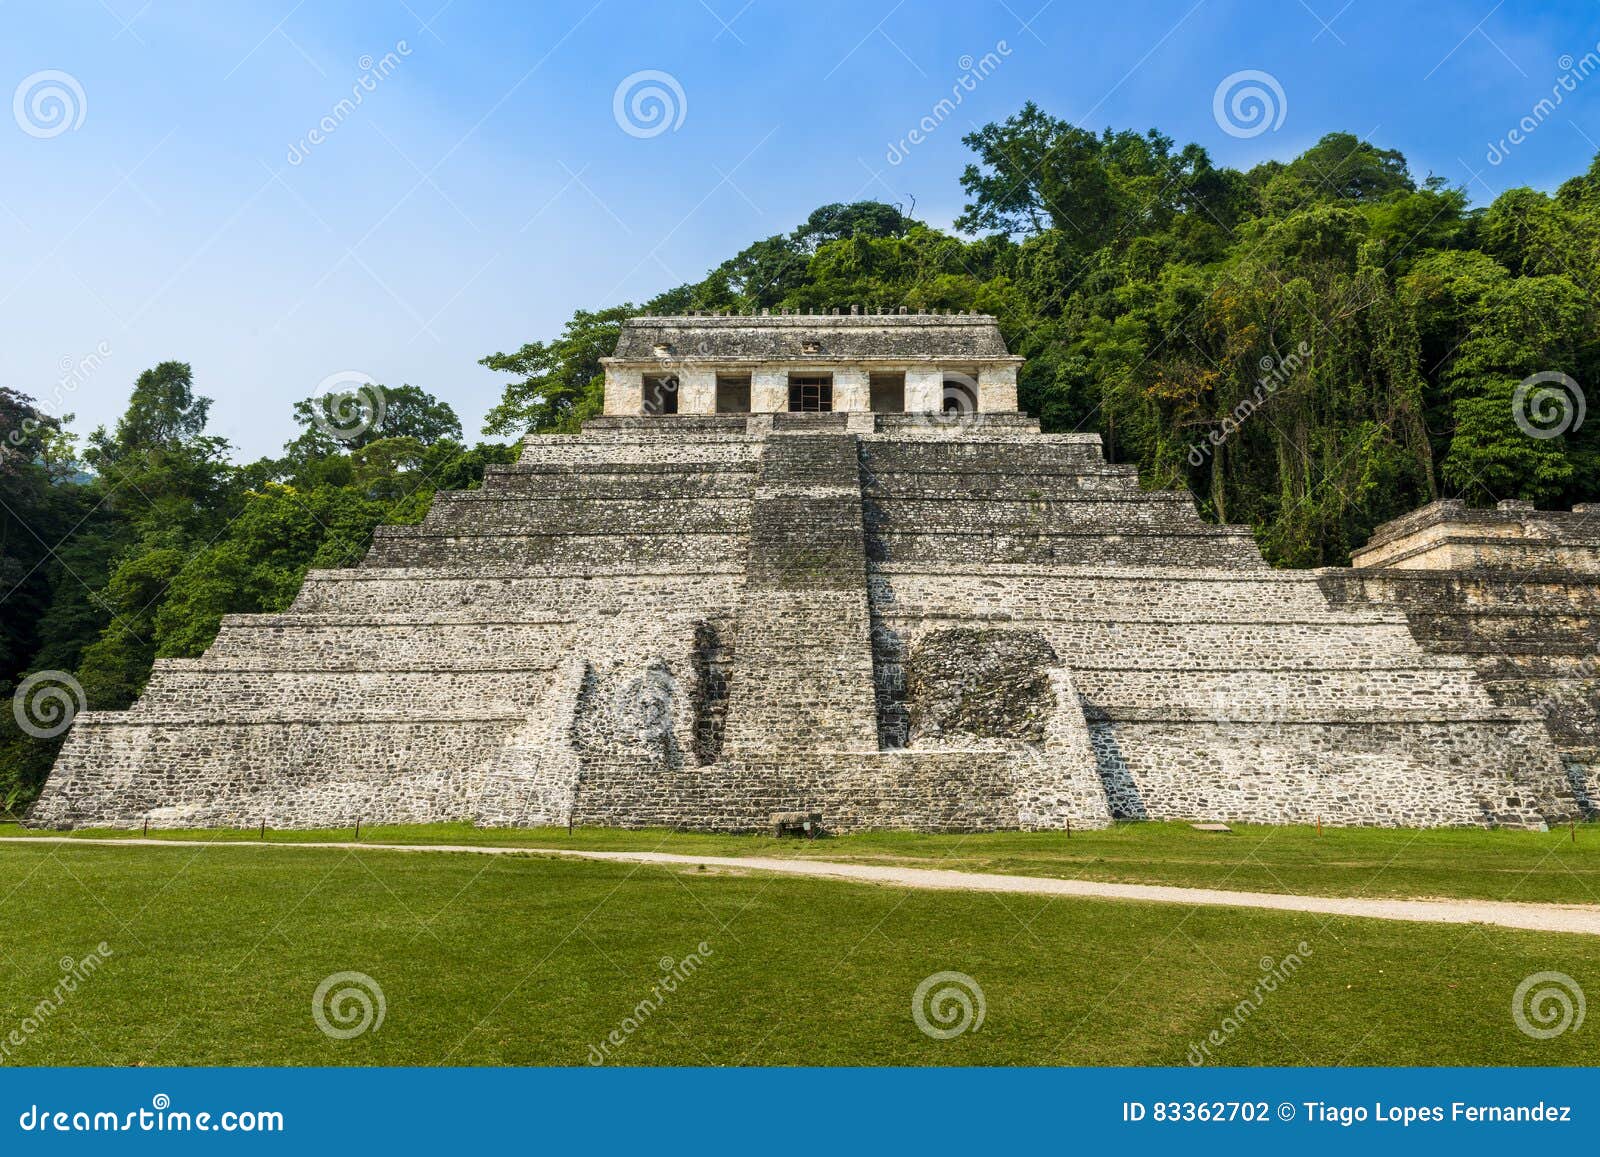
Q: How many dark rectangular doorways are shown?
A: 5